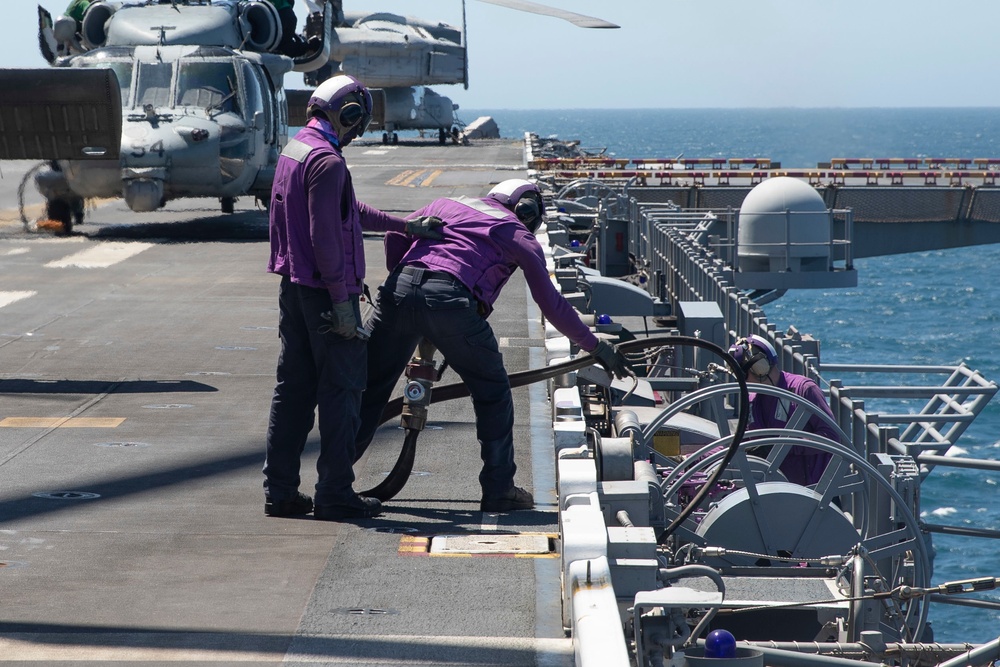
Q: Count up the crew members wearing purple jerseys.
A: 3